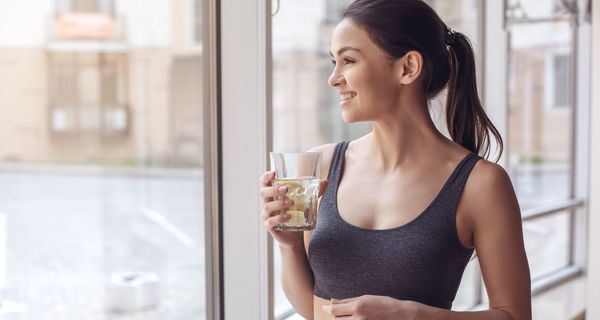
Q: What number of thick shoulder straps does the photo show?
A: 2